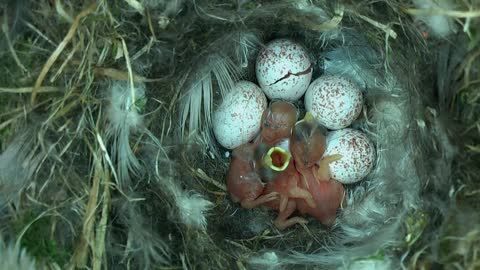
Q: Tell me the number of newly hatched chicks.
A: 3